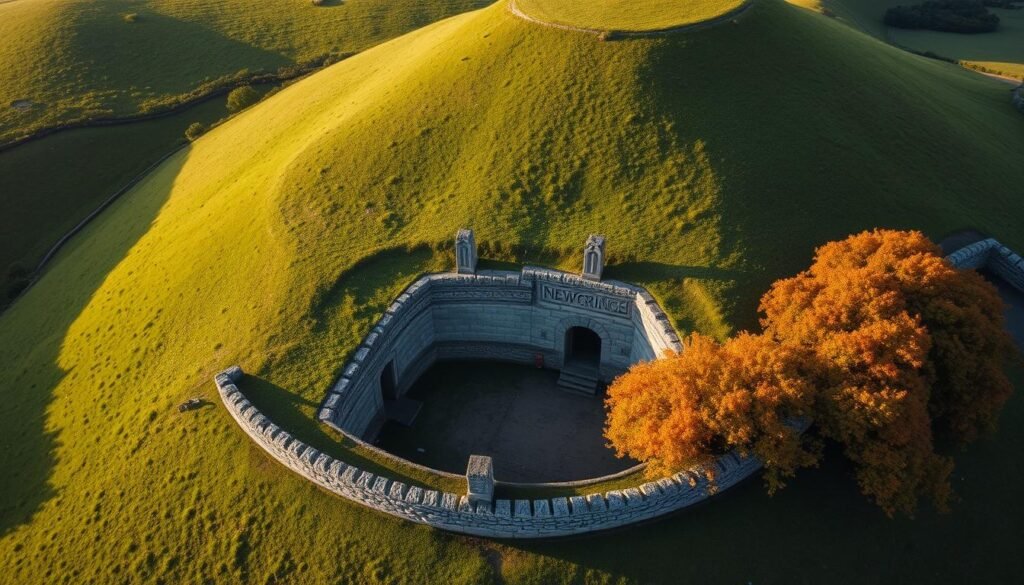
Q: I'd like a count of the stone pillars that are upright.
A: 3